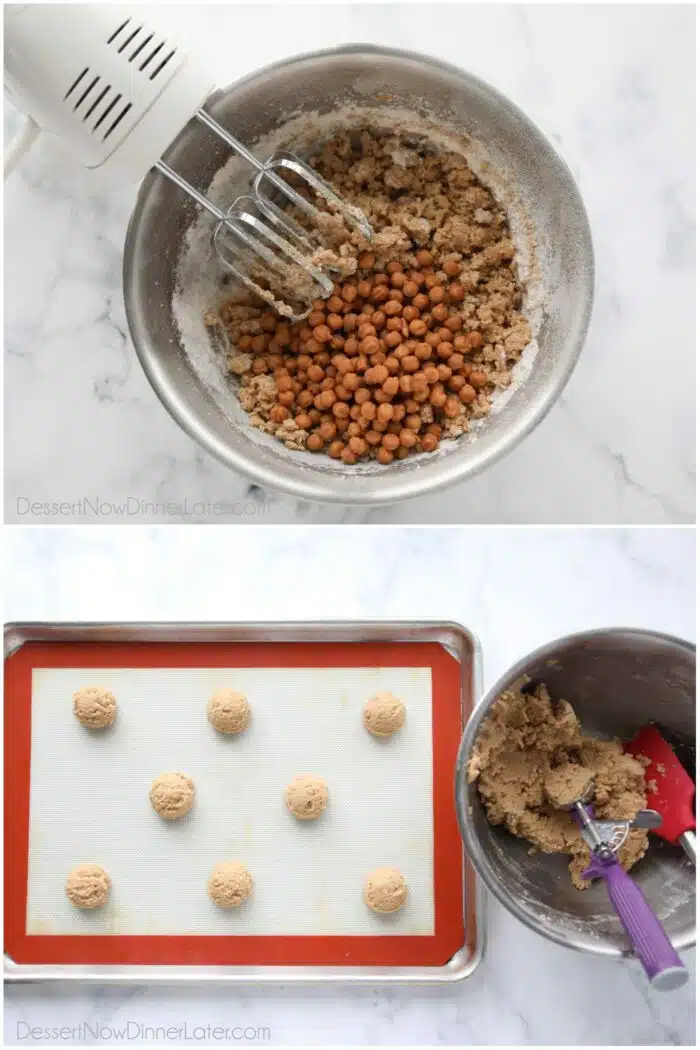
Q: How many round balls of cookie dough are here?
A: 8